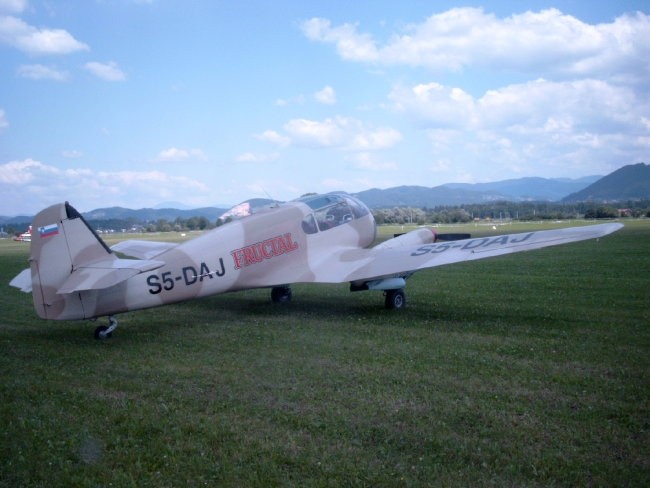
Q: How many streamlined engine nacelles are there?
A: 1